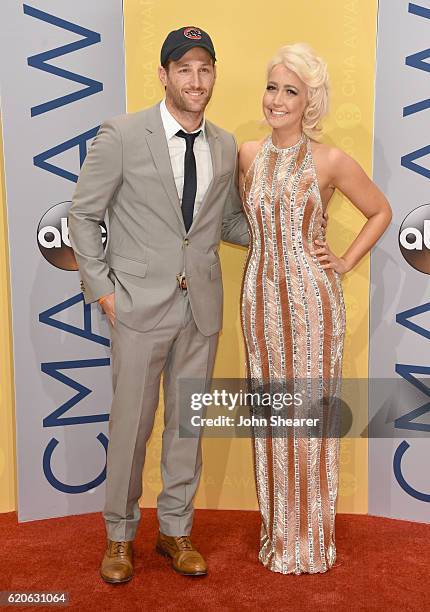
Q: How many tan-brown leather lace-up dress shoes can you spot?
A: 2